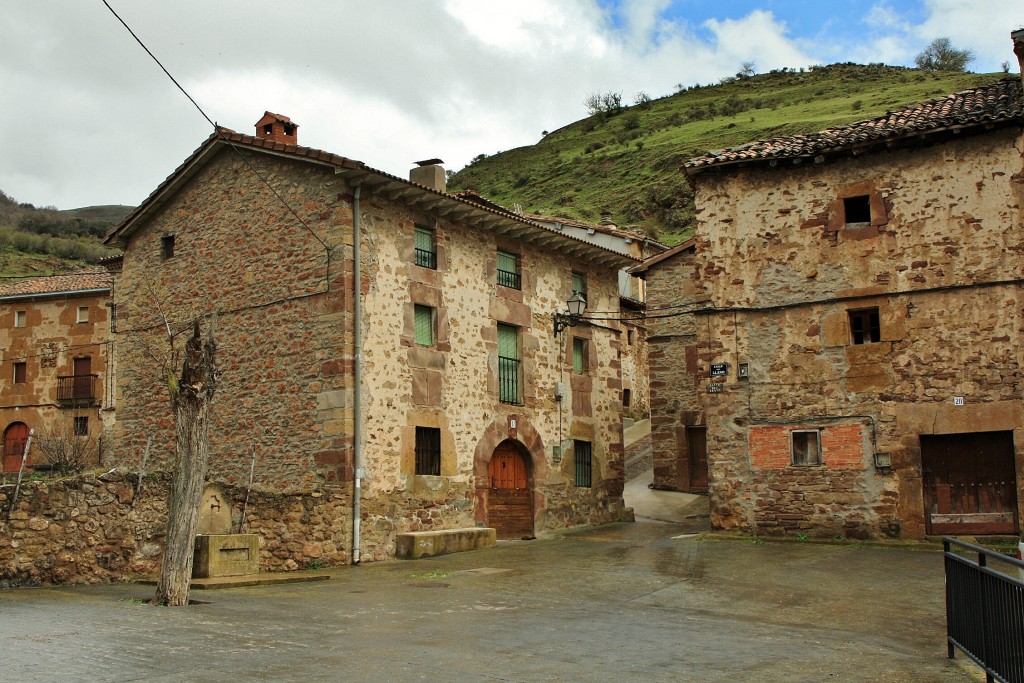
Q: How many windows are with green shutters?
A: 6